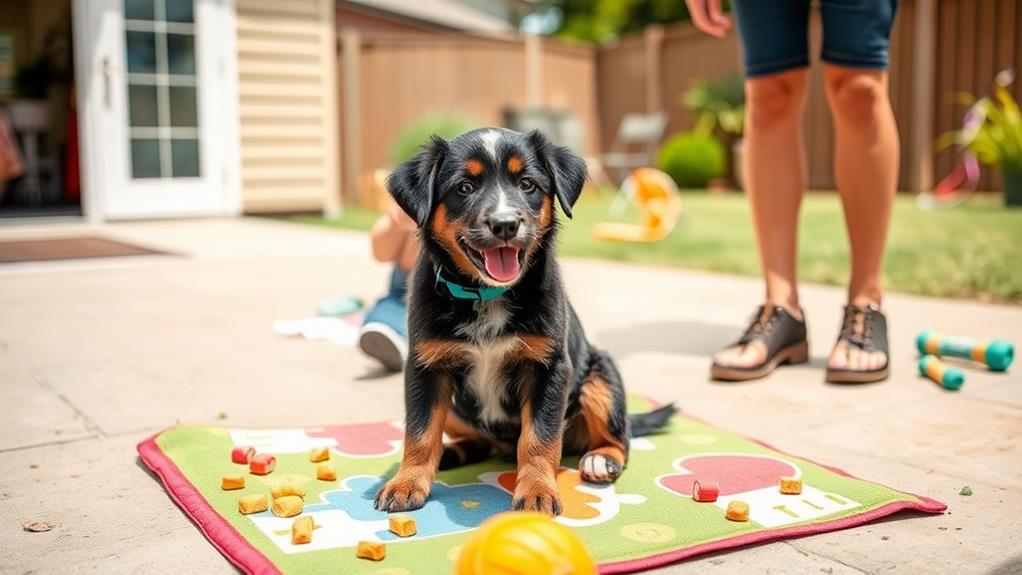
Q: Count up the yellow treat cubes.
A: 11